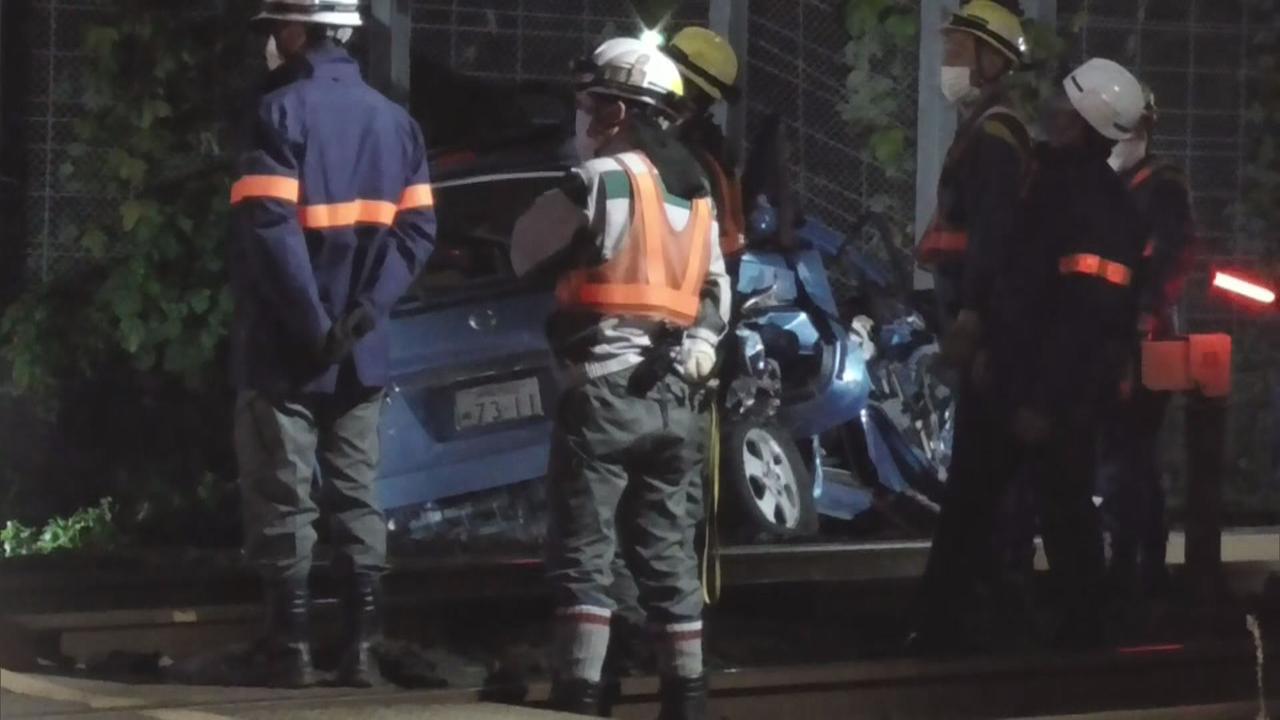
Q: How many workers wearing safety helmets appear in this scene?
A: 6